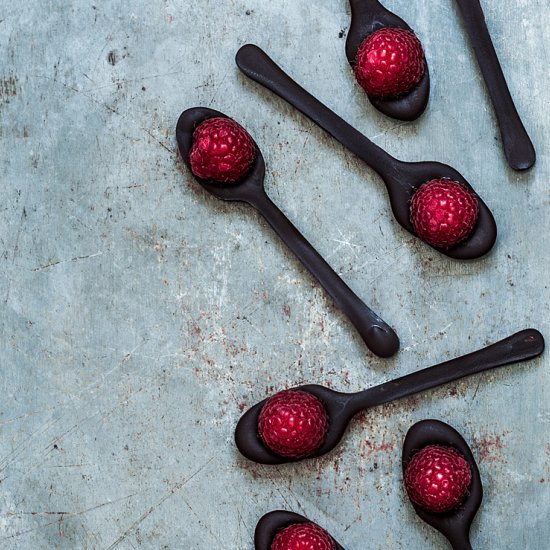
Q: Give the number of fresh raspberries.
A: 6